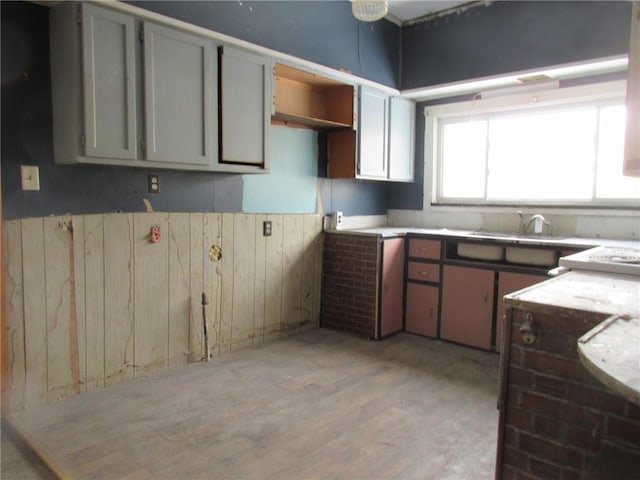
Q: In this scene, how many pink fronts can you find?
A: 6